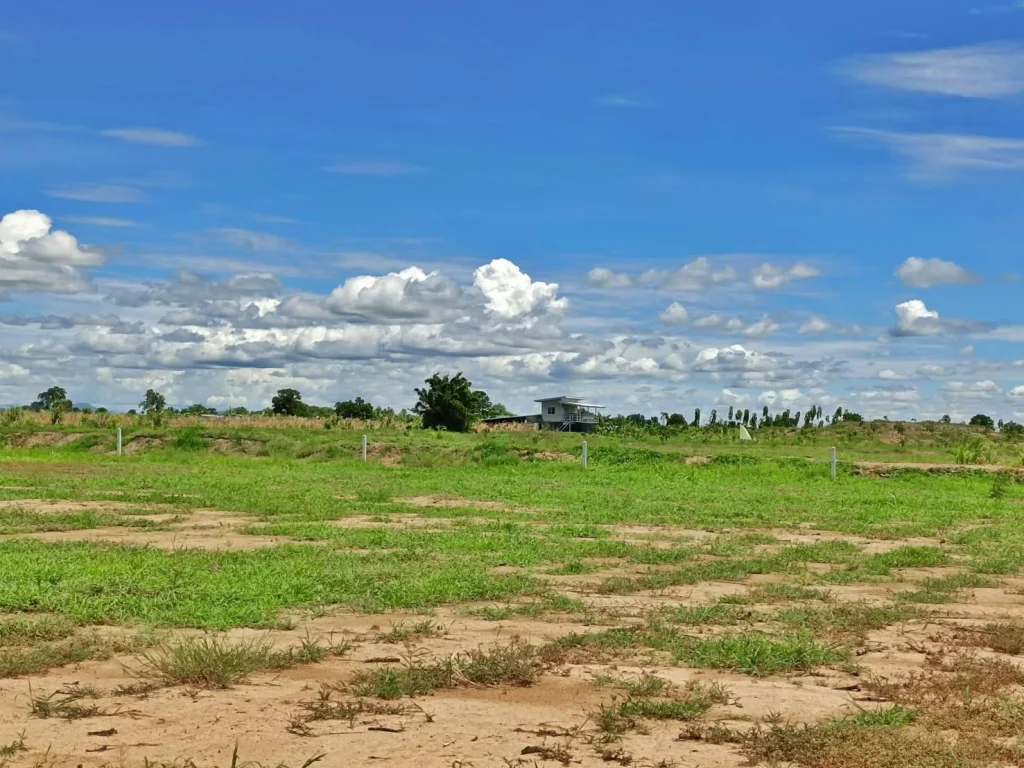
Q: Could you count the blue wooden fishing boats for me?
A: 0